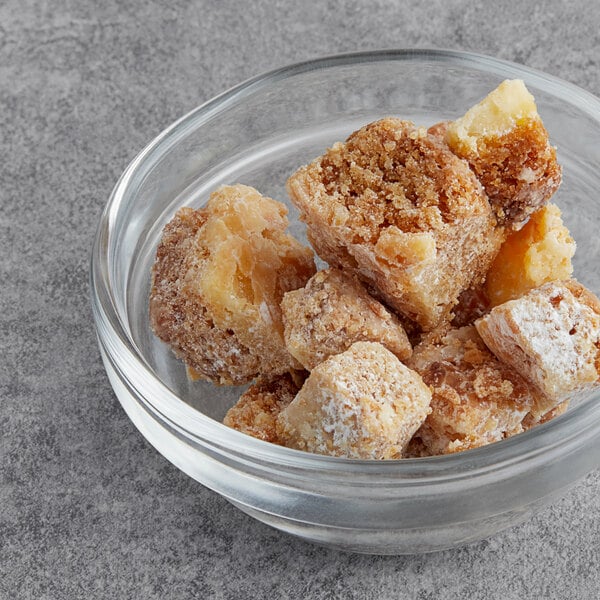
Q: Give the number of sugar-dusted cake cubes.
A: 9